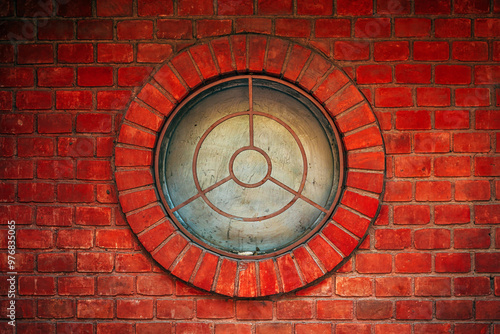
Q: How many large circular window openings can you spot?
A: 1